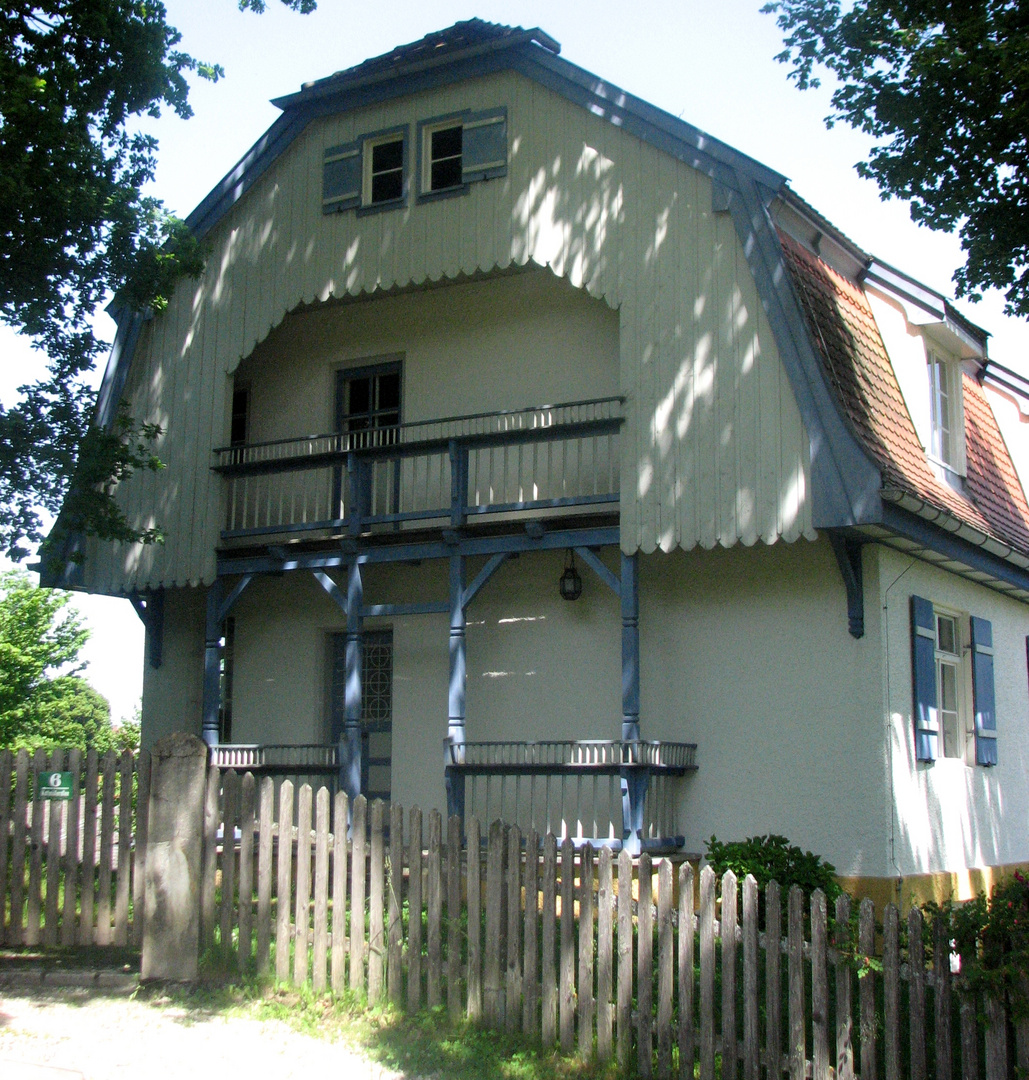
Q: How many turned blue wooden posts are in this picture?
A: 4